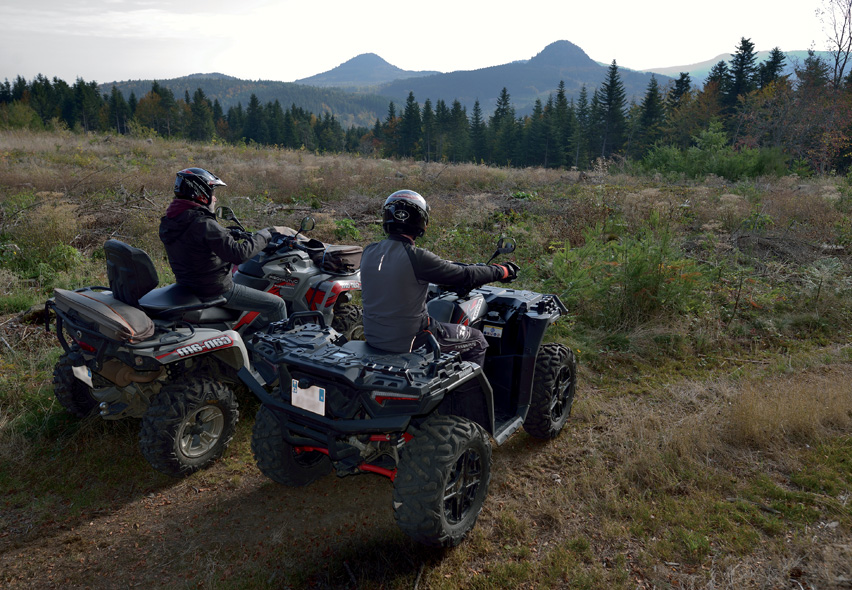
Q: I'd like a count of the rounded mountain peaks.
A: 2